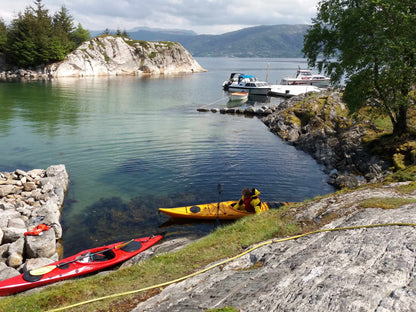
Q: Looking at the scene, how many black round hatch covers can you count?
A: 4